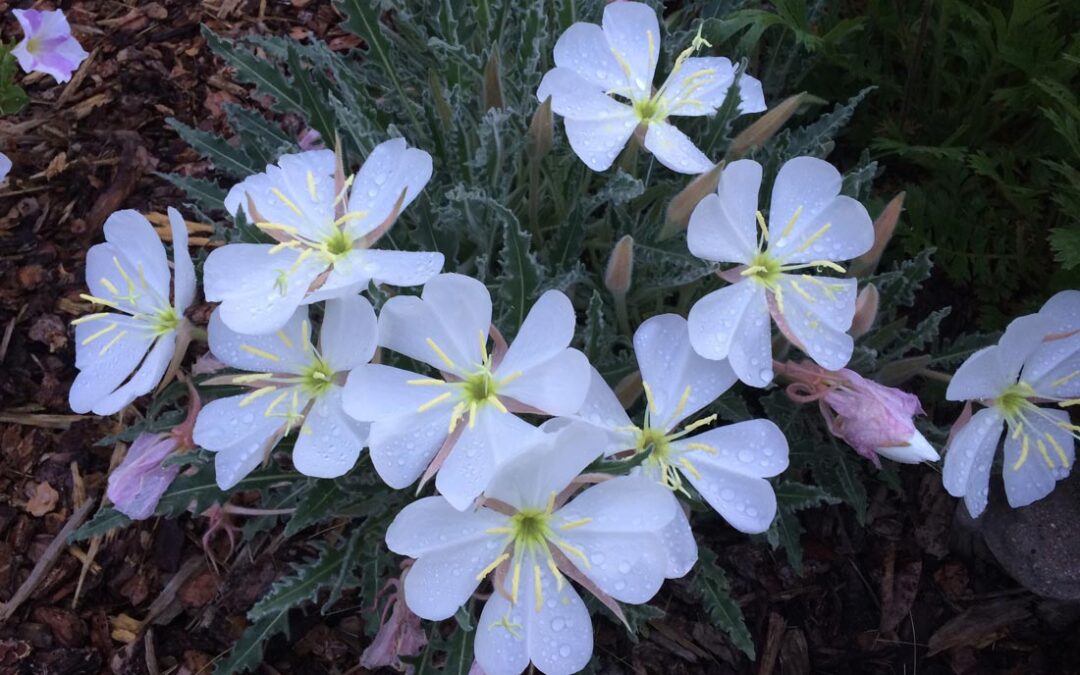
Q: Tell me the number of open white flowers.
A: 9